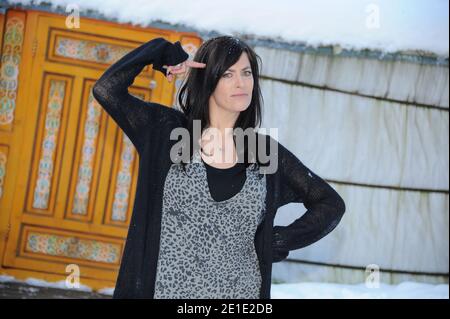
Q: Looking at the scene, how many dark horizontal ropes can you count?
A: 3